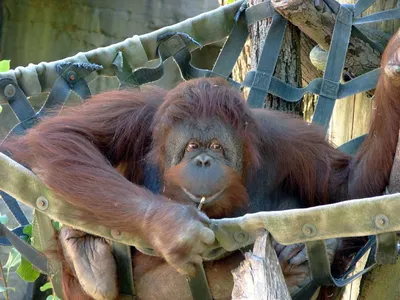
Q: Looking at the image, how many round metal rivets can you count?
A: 7